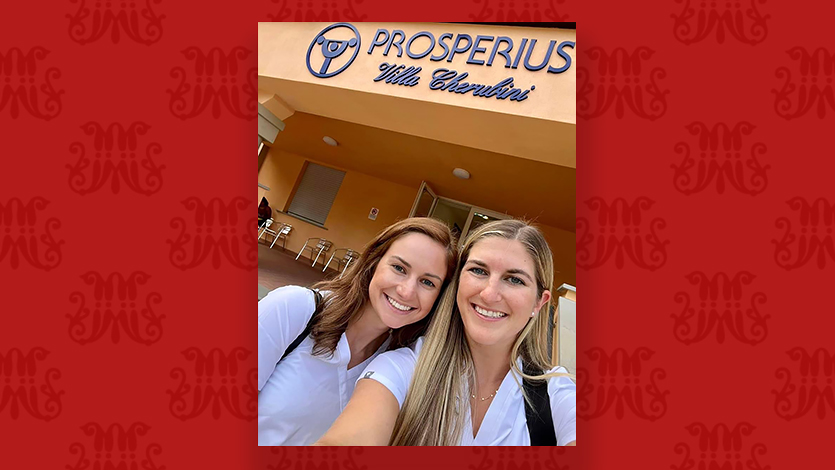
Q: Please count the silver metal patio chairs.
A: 4